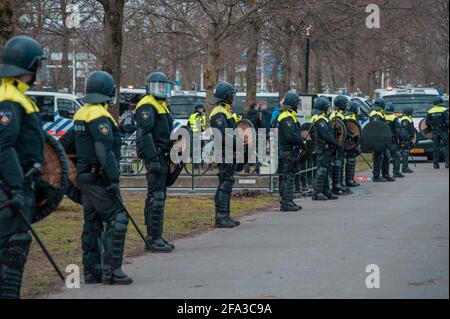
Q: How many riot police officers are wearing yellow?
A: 12